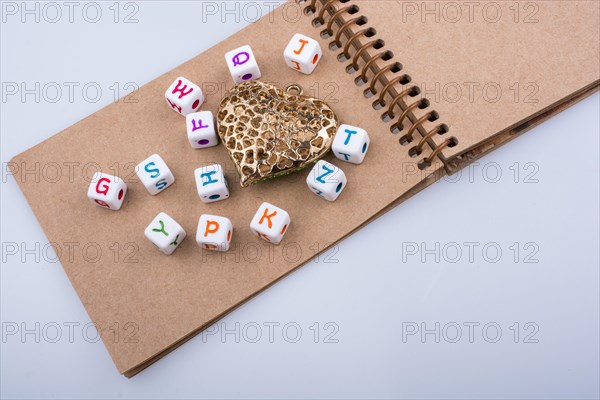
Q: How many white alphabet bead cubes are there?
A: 12